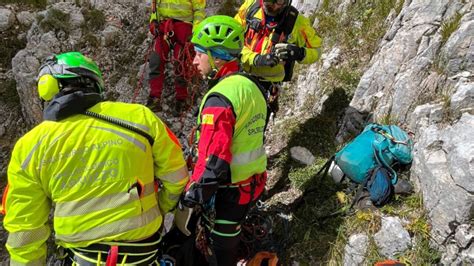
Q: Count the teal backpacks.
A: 1